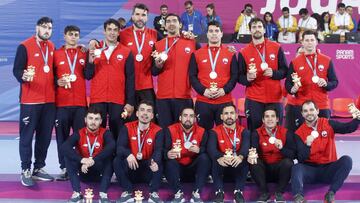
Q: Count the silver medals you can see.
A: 12